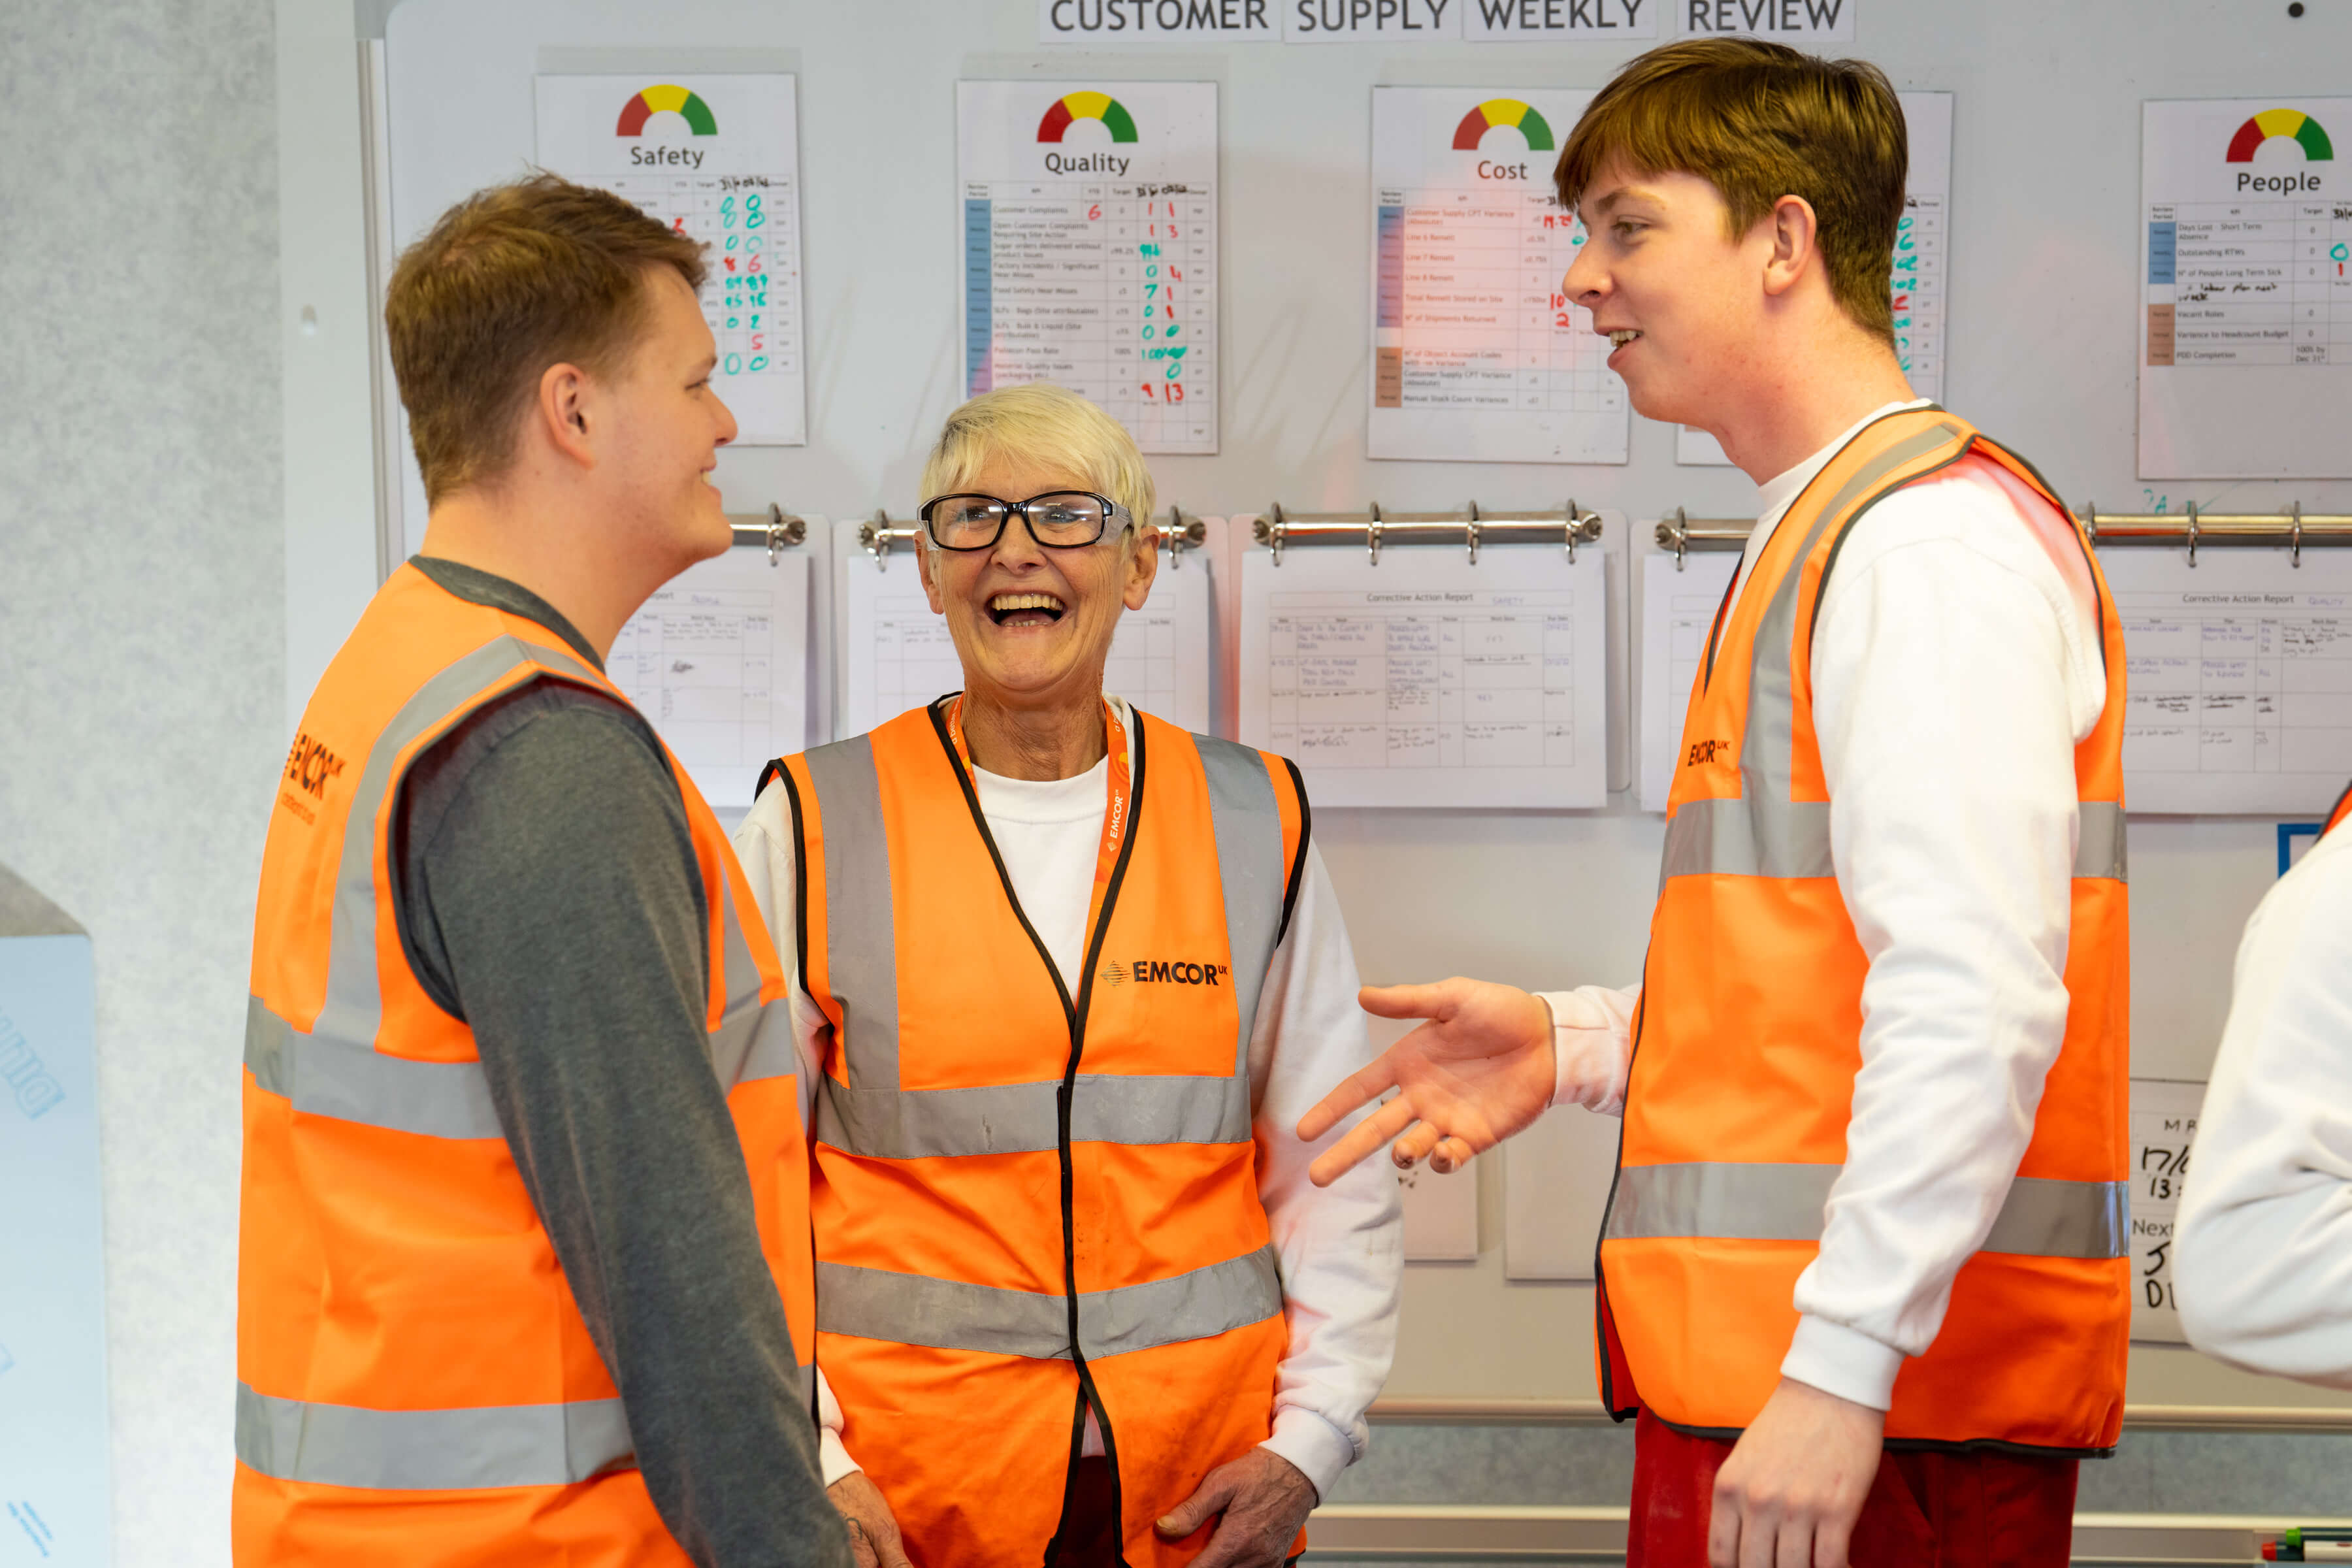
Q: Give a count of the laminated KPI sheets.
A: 5